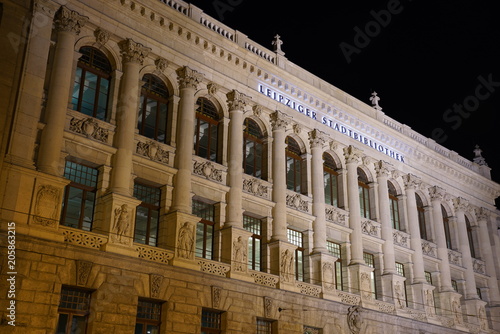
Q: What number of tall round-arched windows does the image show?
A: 11